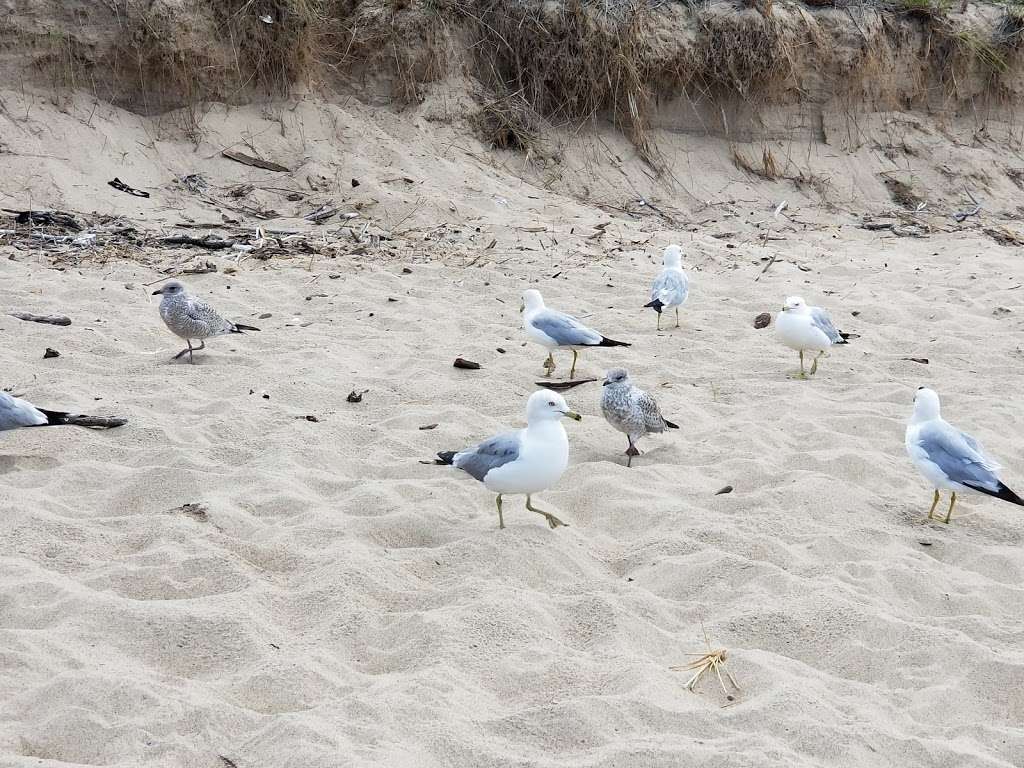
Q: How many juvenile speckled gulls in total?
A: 2